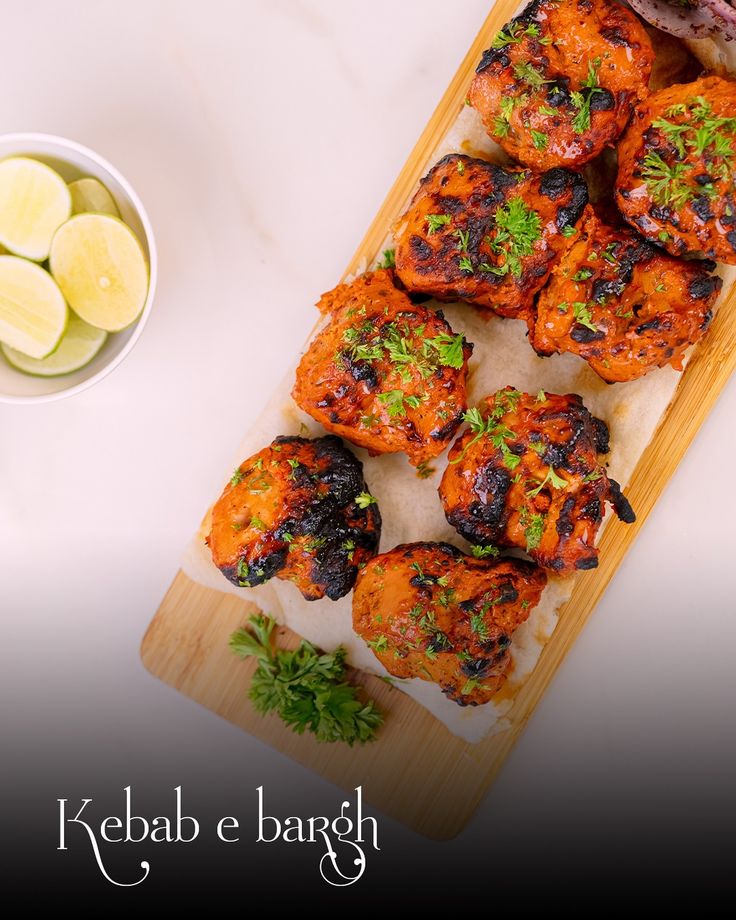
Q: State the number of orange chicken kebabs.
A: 8